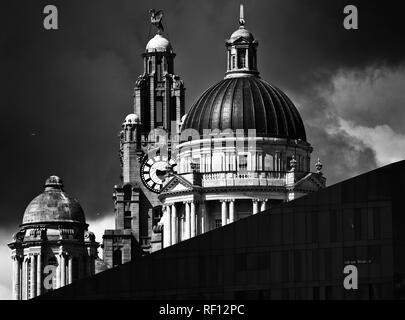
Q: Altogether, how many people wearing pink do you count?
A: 0